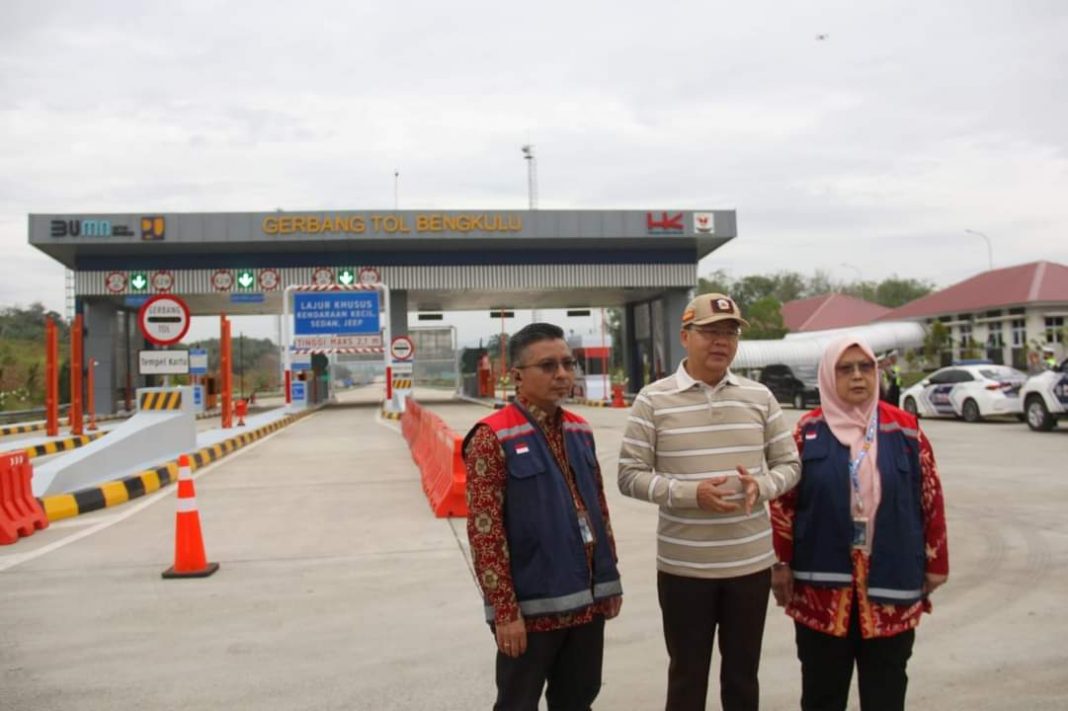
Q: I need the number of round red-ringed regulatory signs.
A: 8